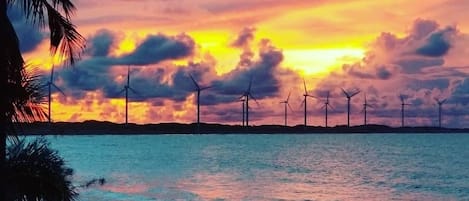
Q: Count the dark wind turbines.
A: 12